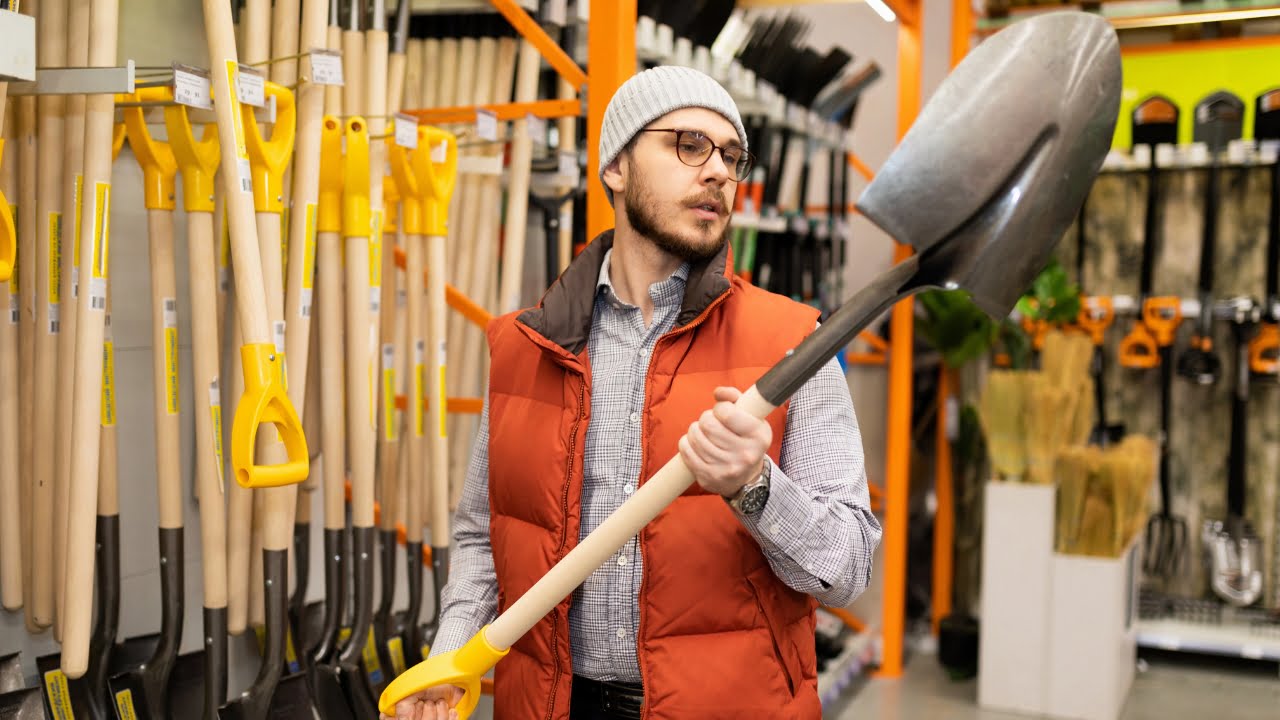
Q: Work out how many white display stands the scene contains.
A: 2